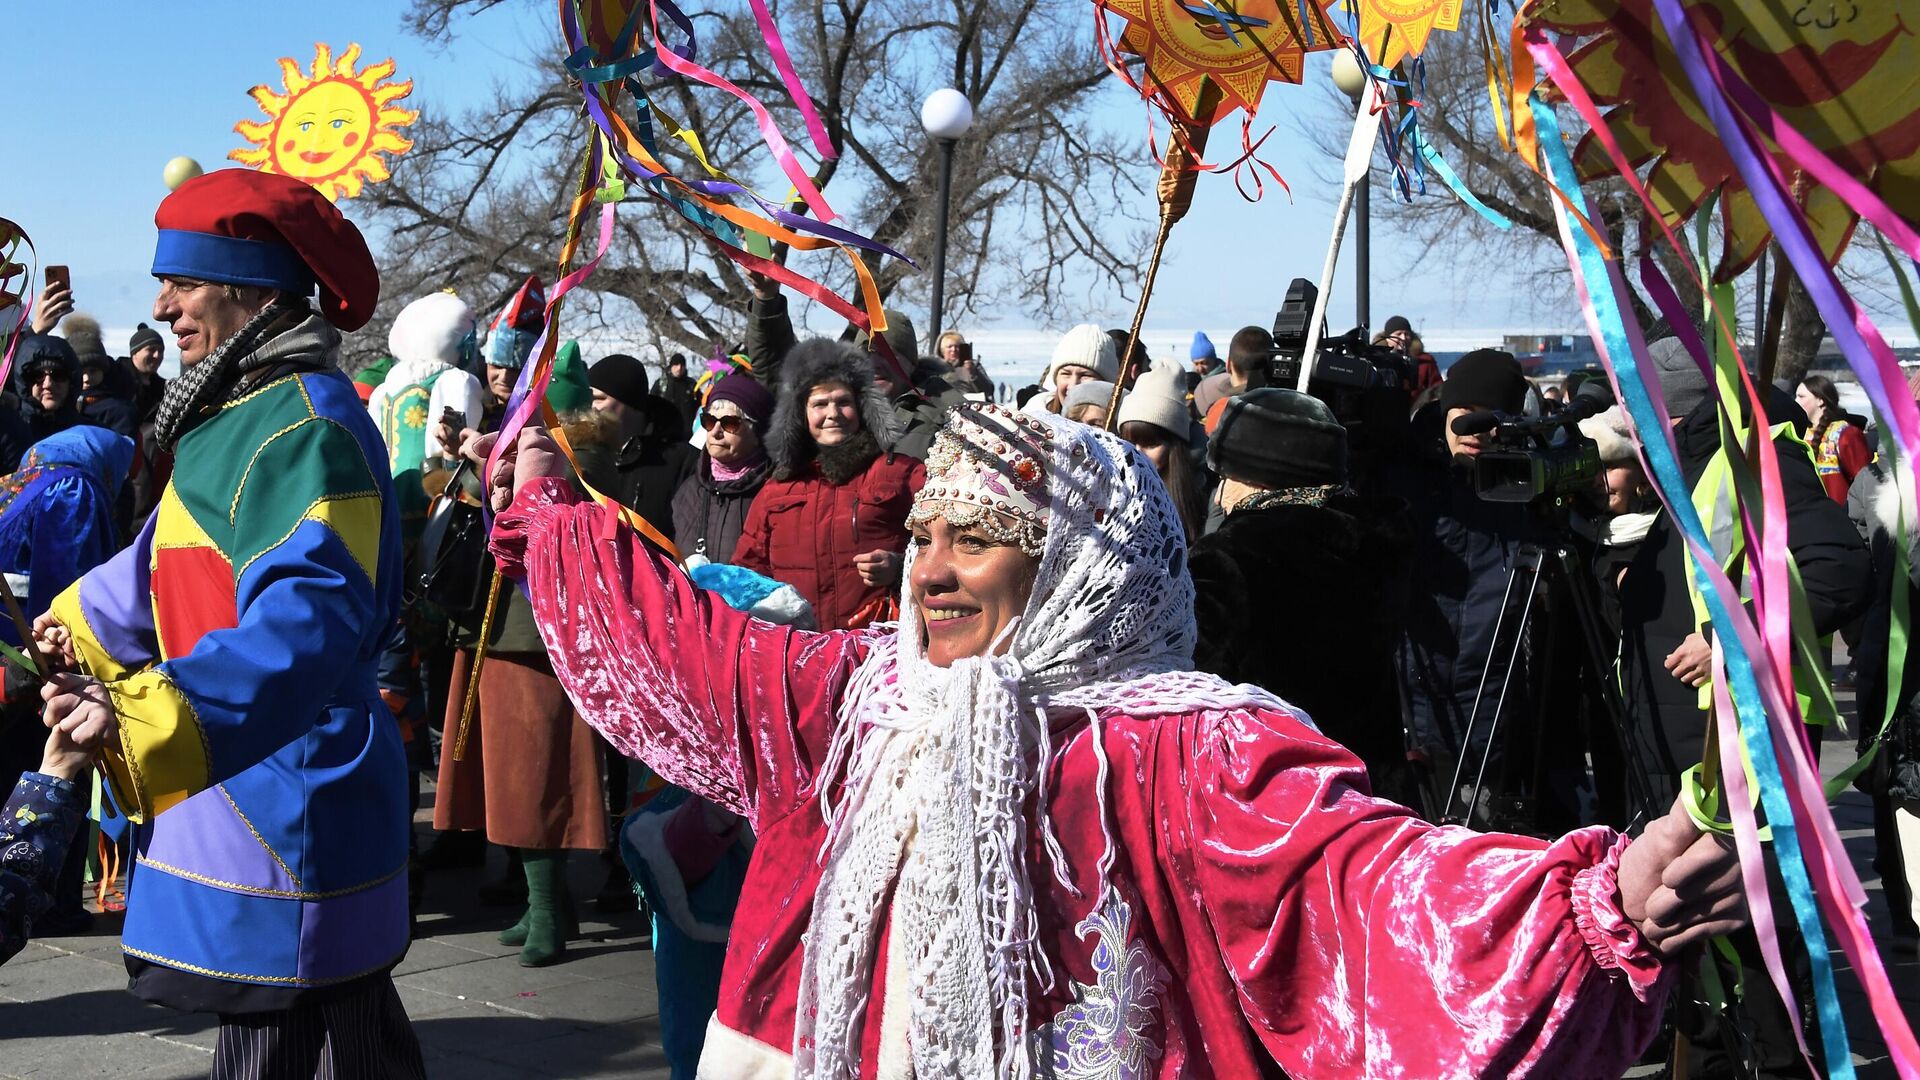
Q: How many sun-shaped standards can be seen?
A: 5